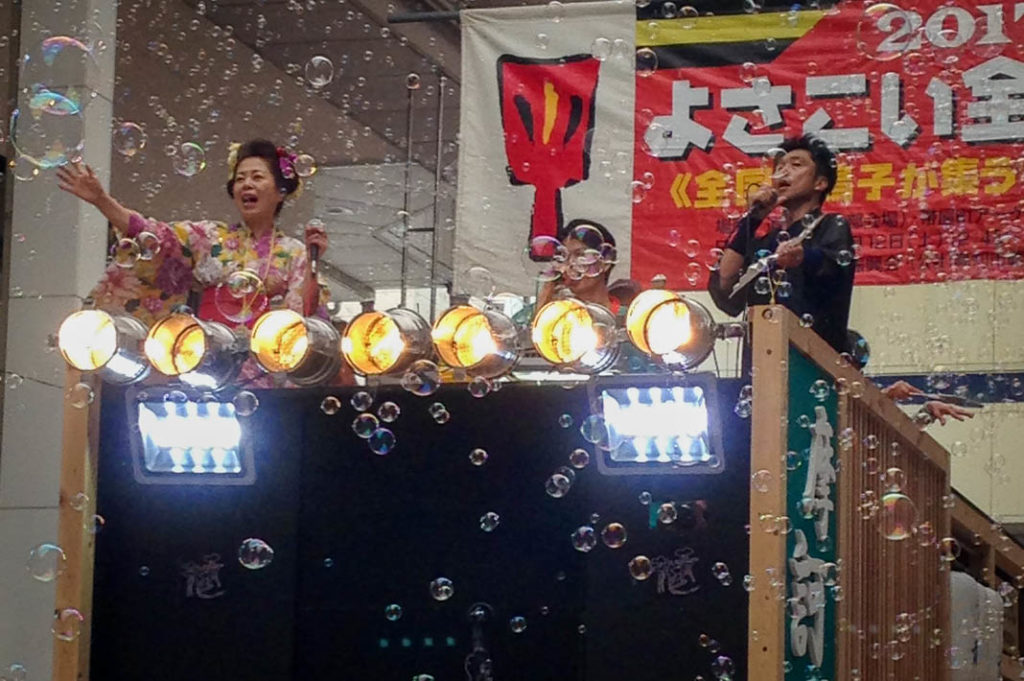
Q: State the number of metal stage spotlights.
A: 7